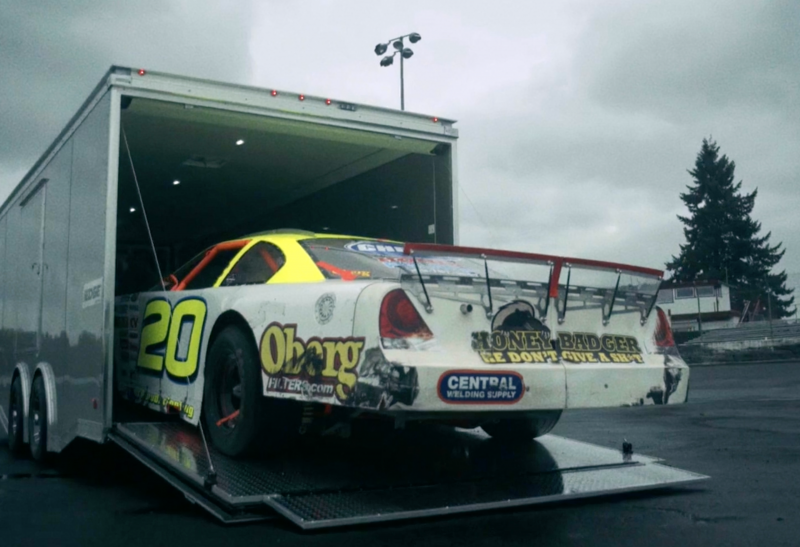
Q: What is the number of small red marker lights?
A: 5